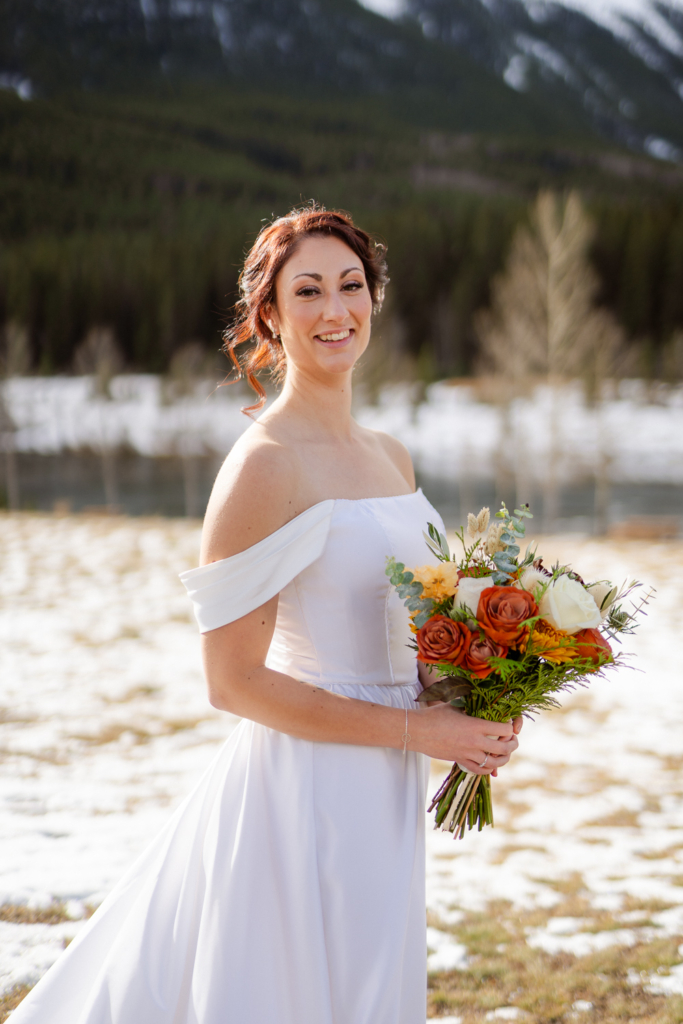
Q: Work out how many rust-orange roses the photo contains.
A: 4